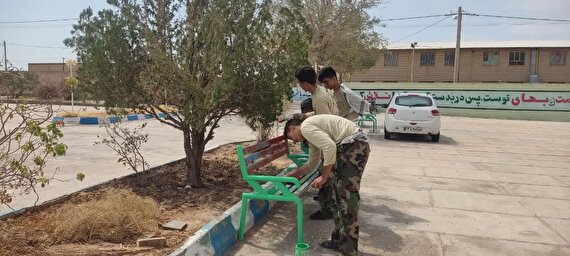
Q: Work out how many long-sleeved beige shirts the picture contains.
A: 3